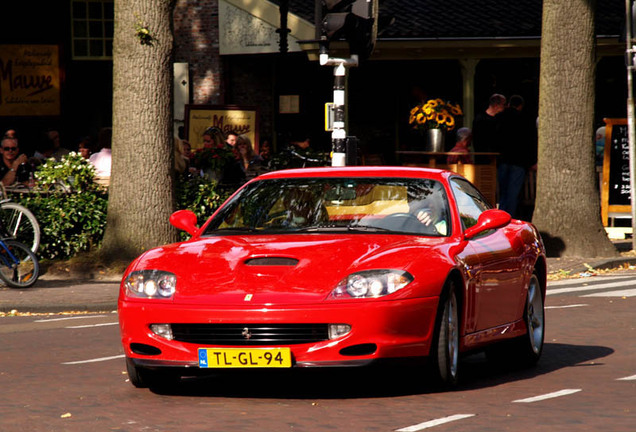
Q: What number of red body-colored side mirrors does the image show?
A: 2